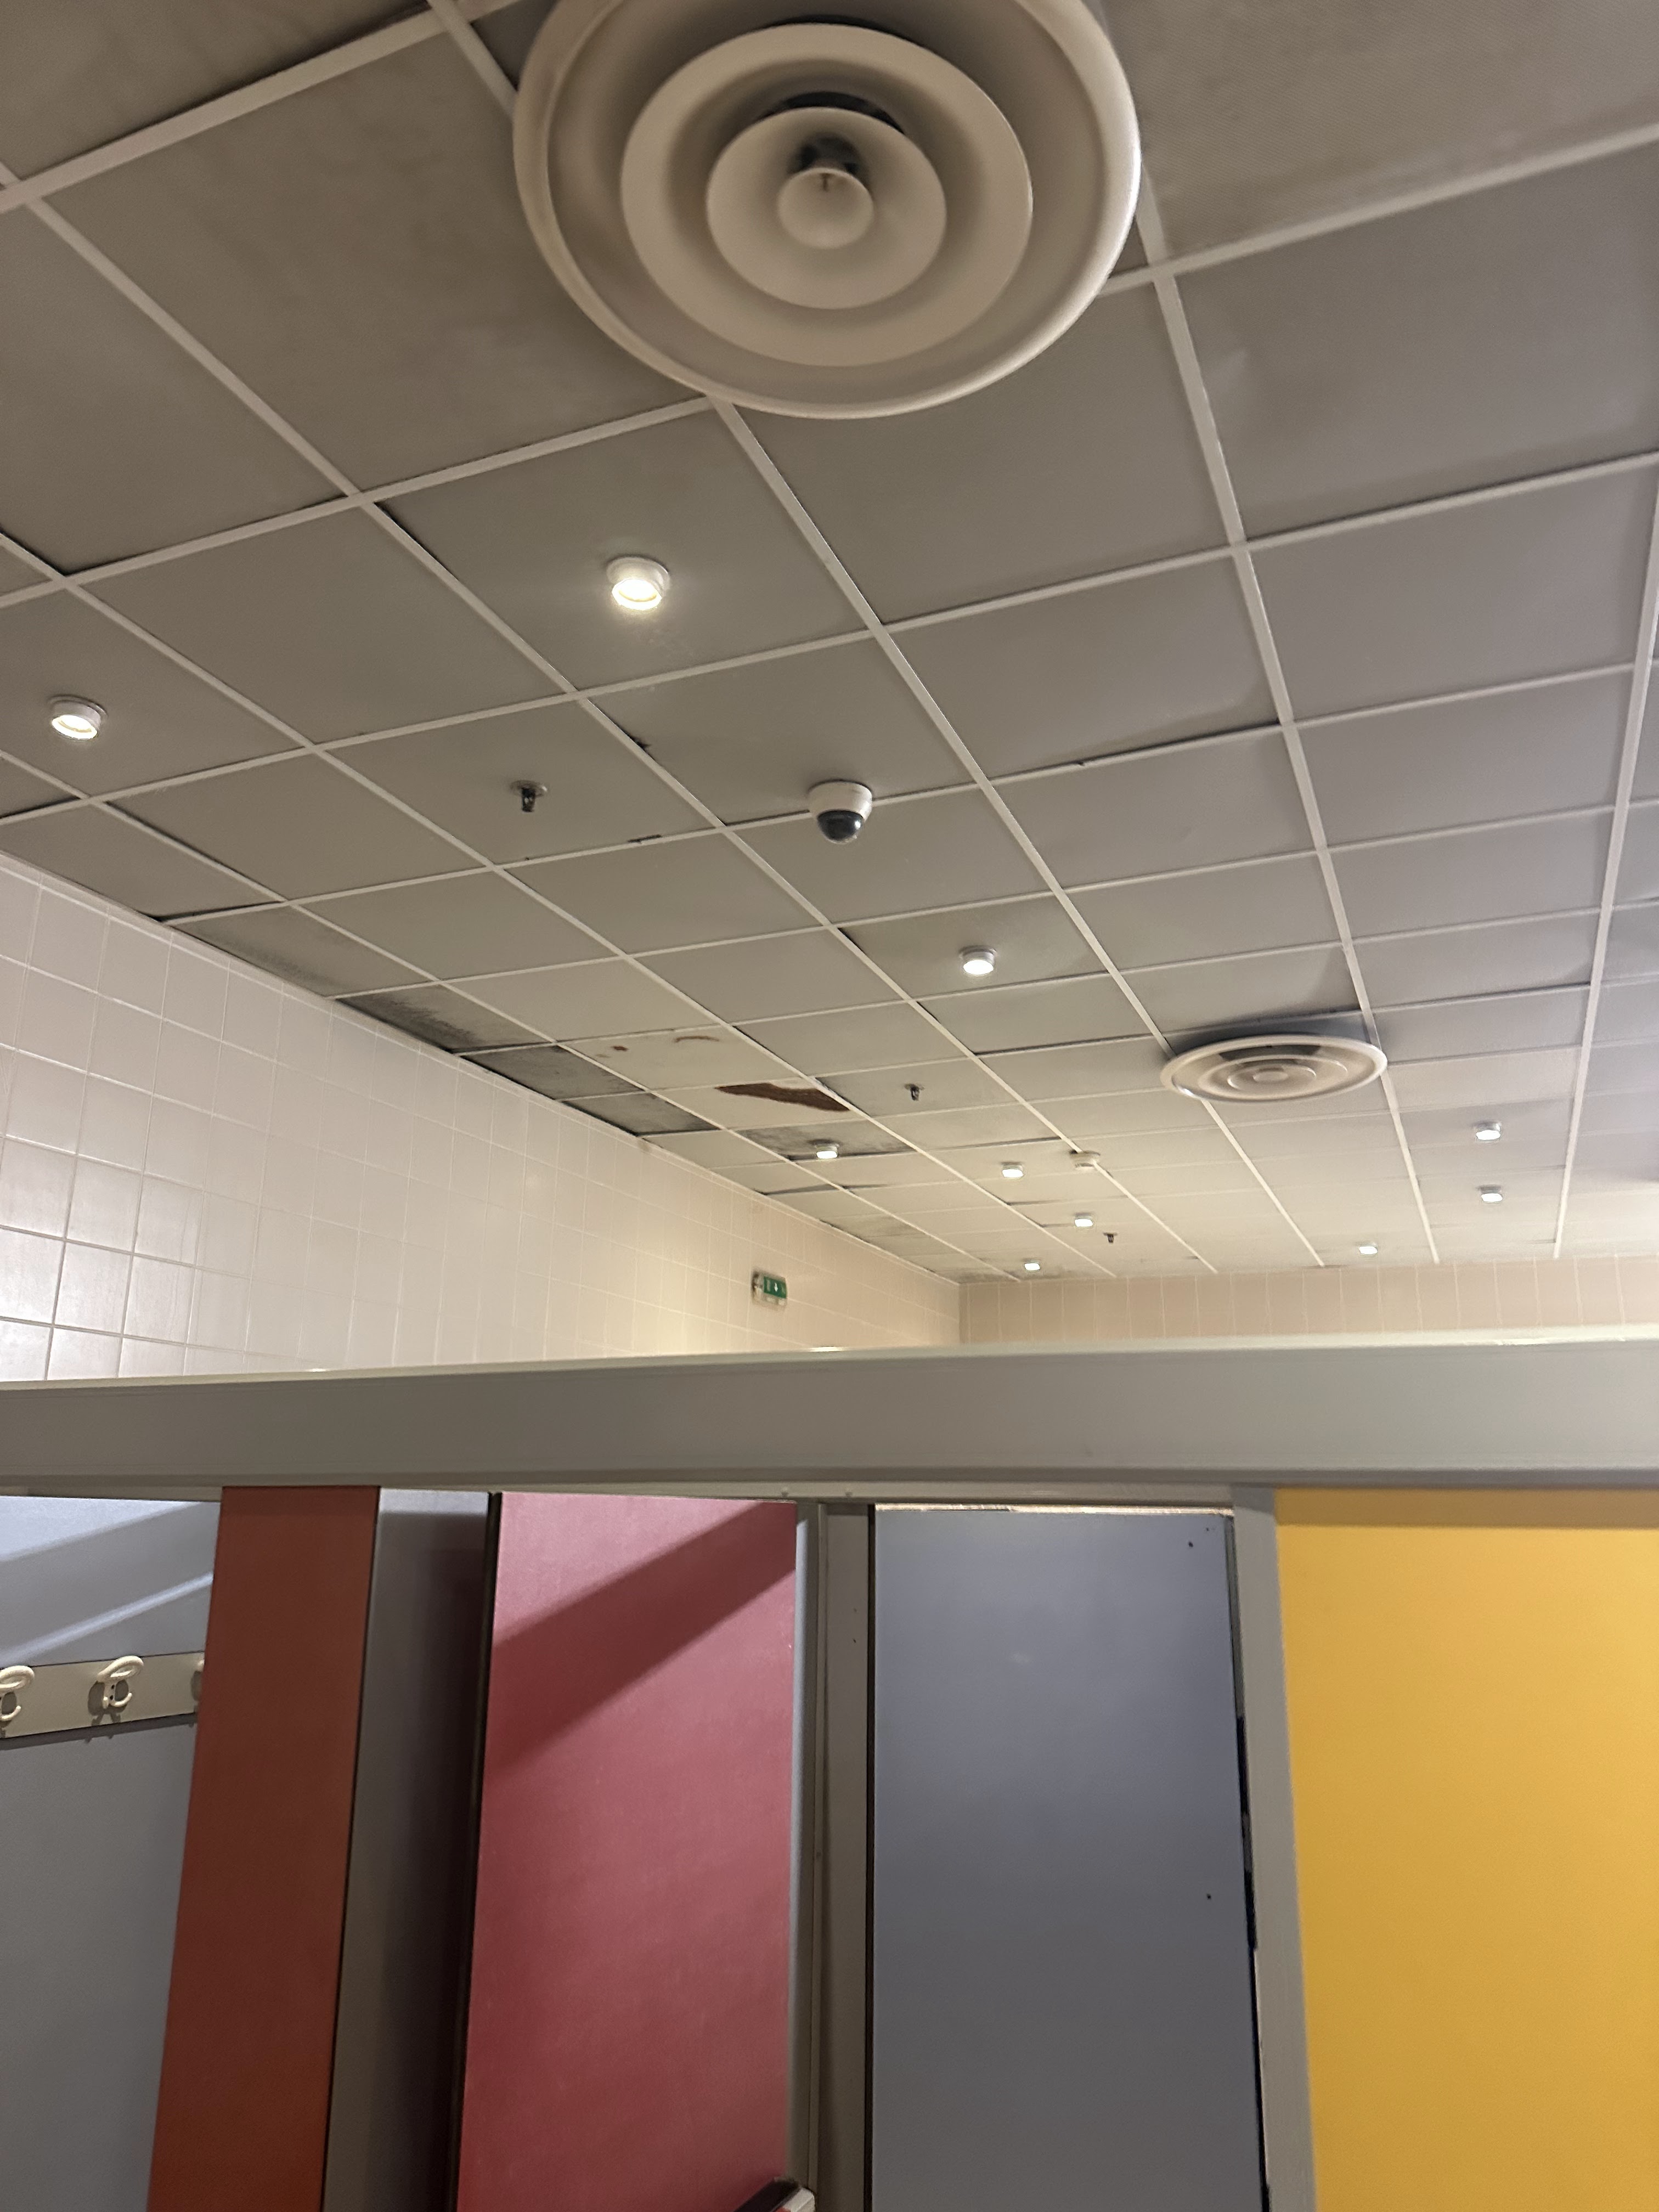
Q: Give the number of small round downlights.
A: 10